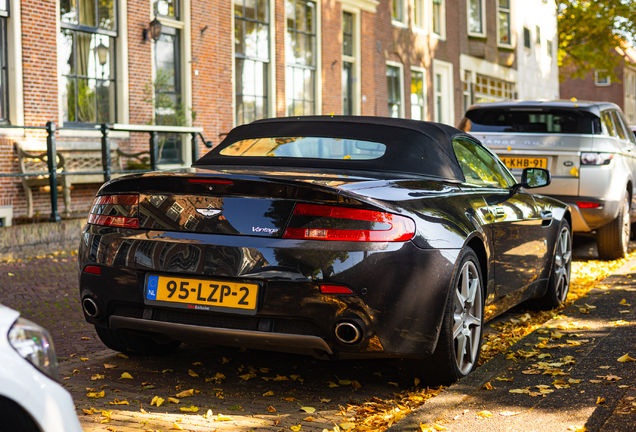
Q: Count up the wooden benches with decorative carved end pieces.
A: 1